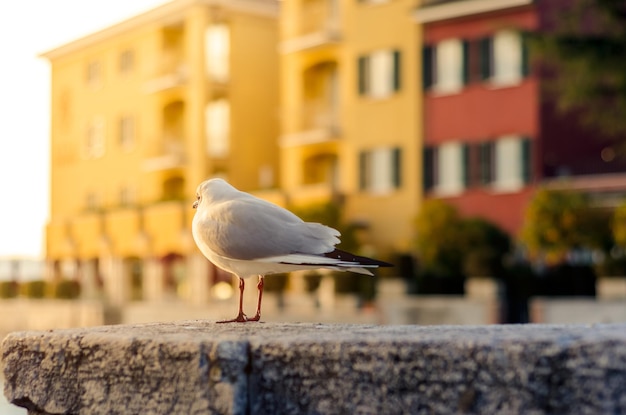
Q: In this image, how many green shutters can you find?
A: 12